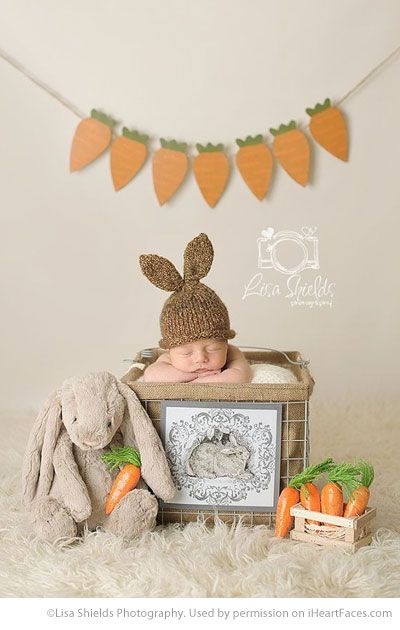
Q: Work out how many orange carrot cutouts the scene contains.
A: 7